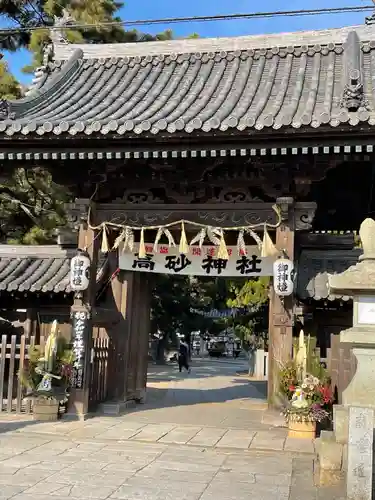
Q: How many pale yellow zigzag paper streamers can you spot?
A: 5